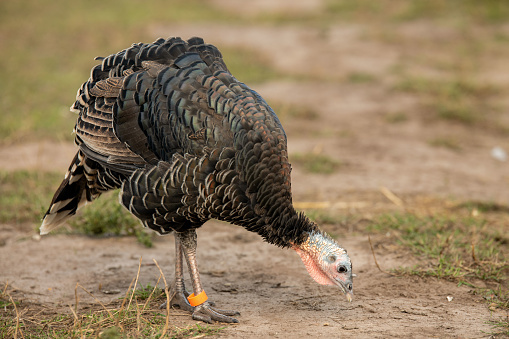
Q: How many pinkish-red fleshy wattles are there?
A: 1